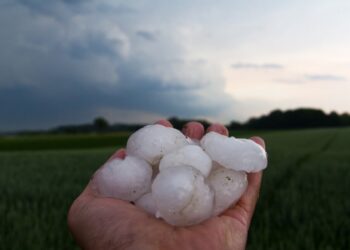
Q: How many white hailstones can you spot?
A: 7